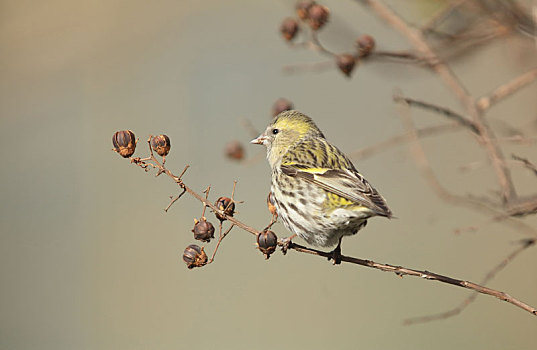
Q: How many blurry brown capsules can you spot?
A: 7